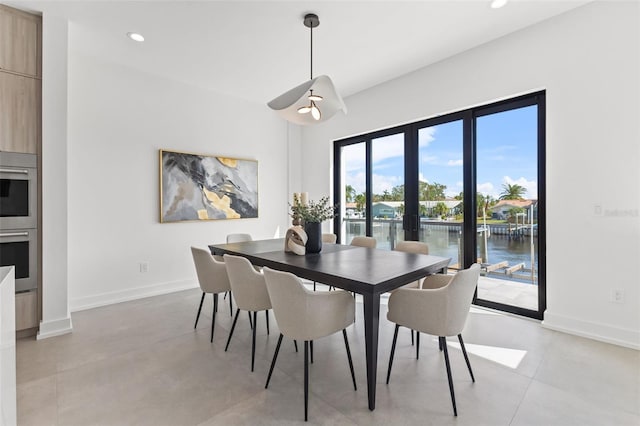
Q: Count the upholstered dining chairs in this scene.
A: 8